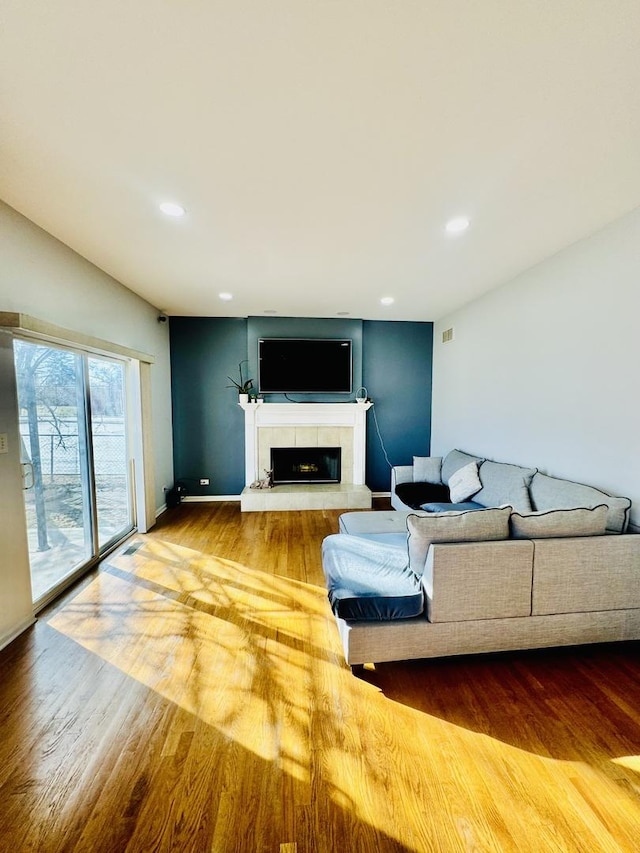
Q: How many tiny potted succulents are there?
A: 2